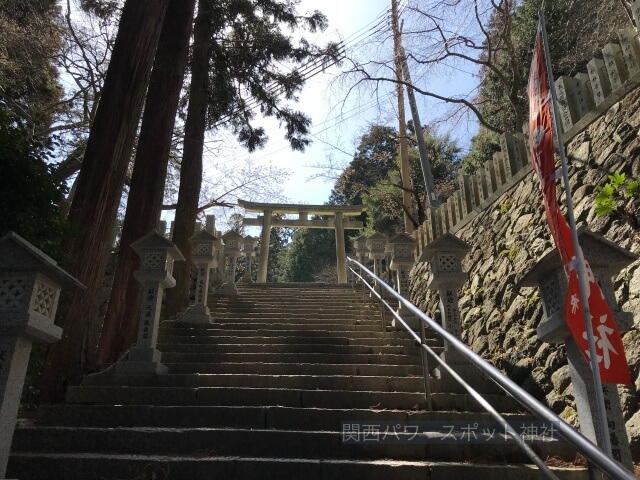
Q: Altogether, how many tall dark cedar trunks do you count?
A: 3